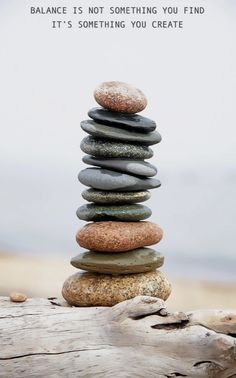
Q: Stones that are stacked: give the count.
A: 11